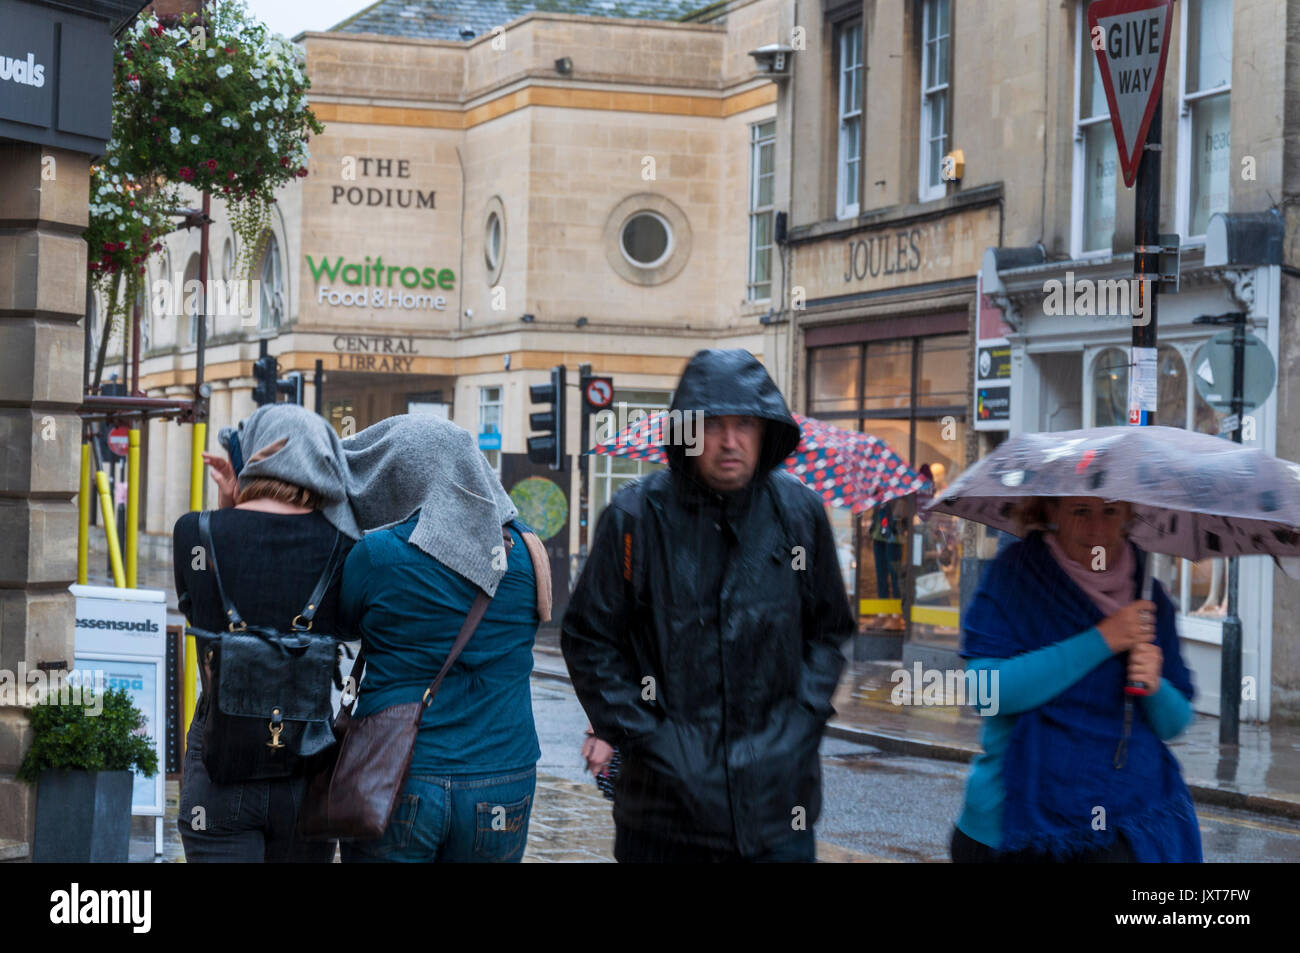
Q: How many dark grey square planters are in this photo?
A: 1